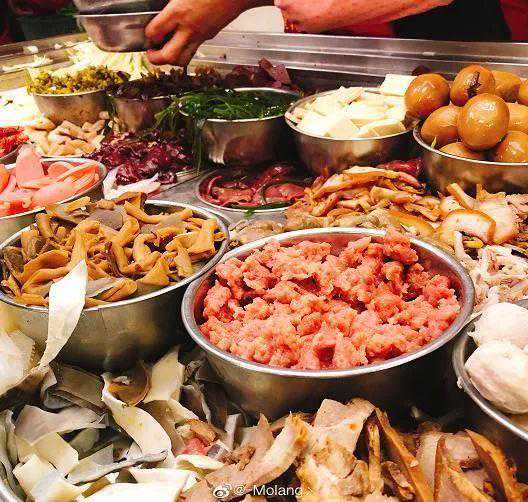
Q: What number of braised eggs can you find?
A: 9